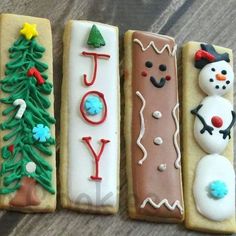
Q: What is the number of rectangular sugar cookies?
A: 4